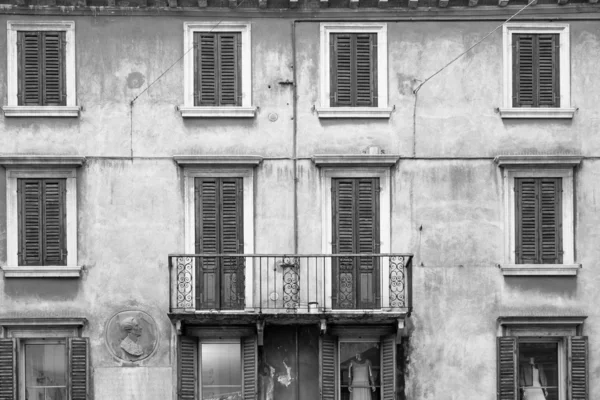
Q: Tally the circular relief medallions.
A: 1